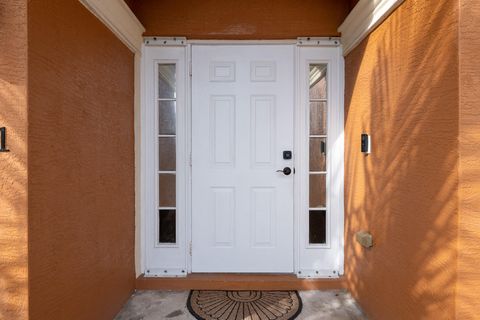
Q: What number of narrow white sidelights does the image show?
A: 2